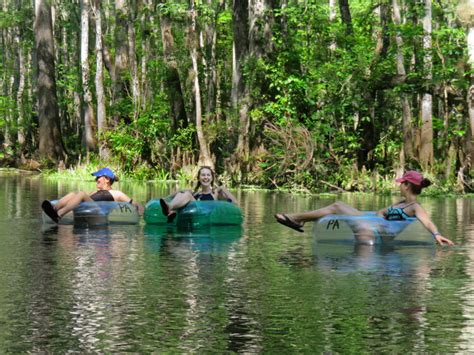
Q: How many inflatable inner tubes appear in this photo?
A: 3